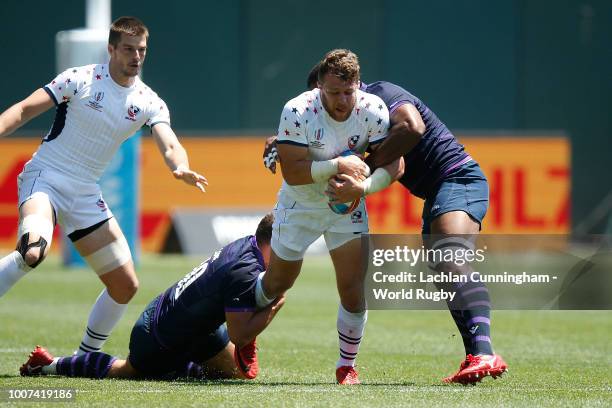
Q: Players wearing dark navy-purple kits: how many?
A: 2